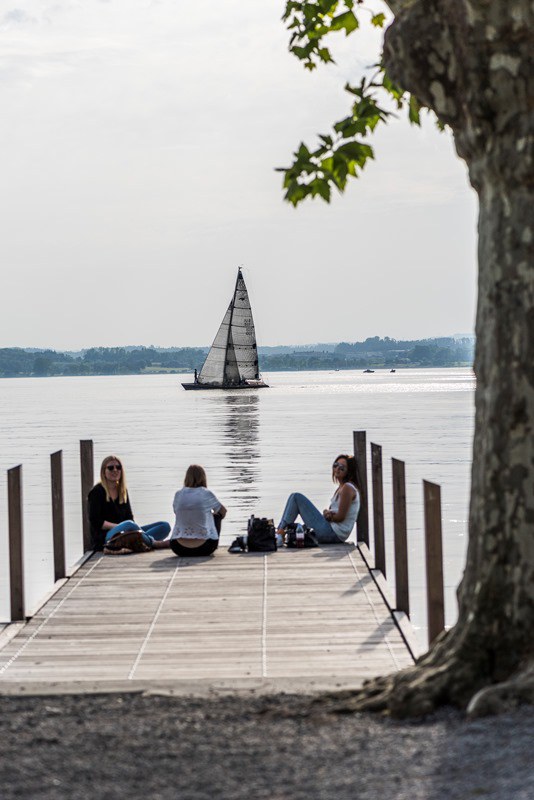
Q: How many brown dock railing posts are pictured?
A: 7